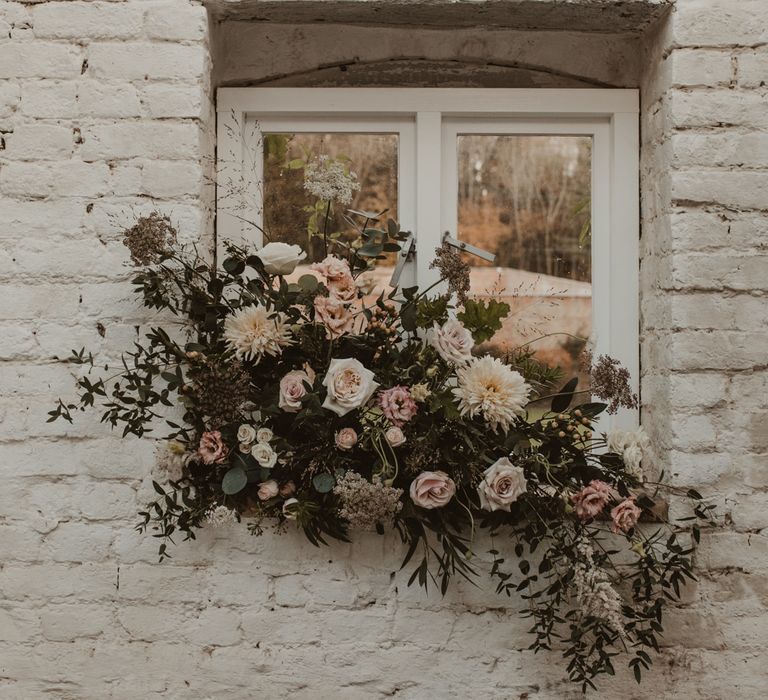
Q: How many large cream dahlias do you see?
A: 2